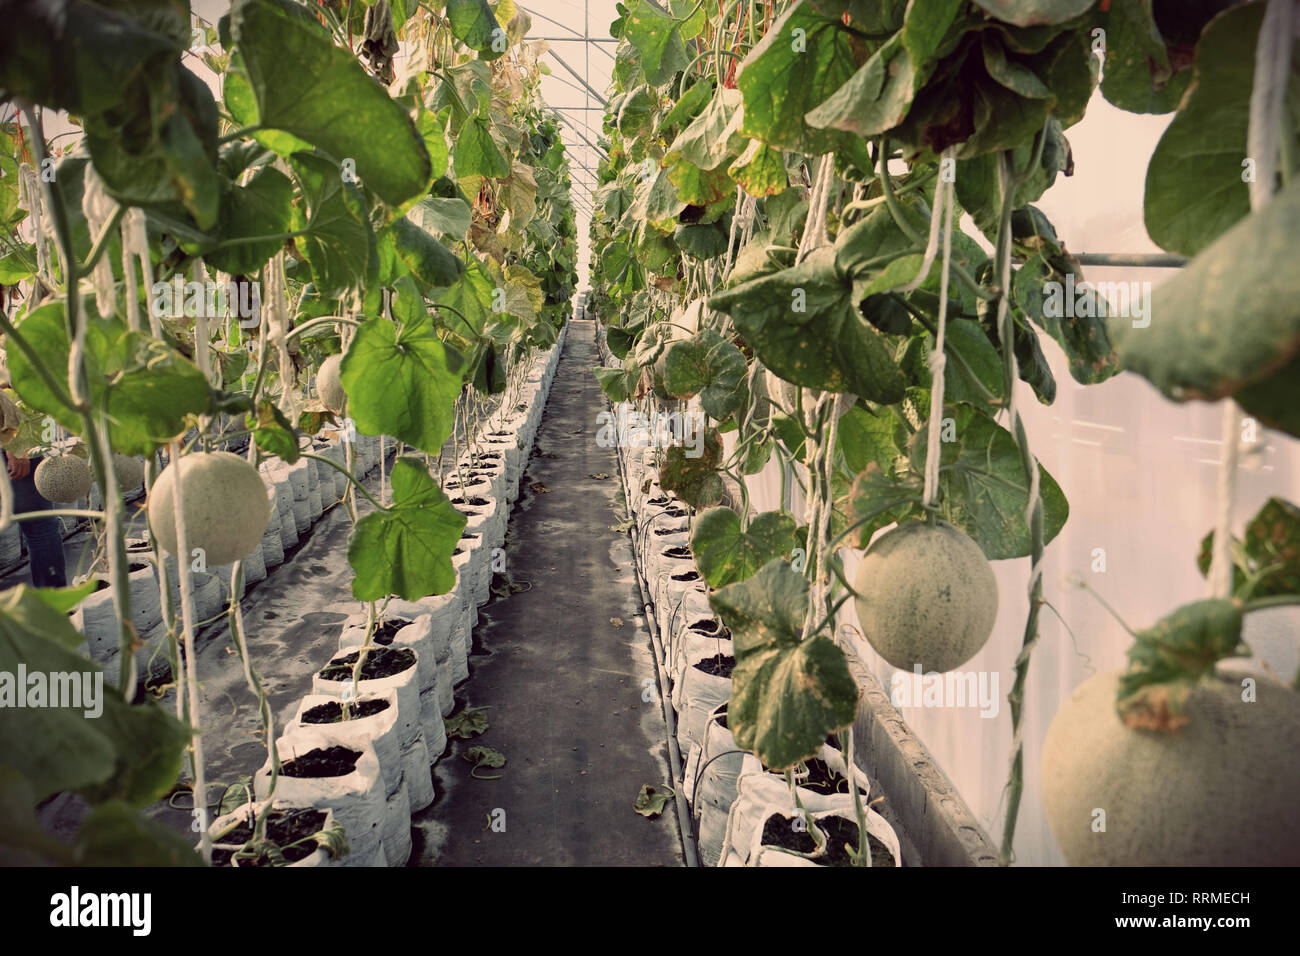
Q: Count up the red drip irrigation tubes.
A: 0